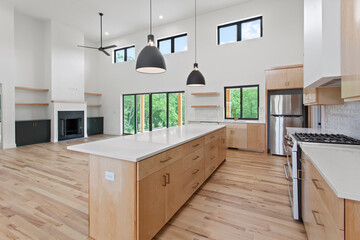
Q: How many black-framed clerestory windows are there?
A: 3